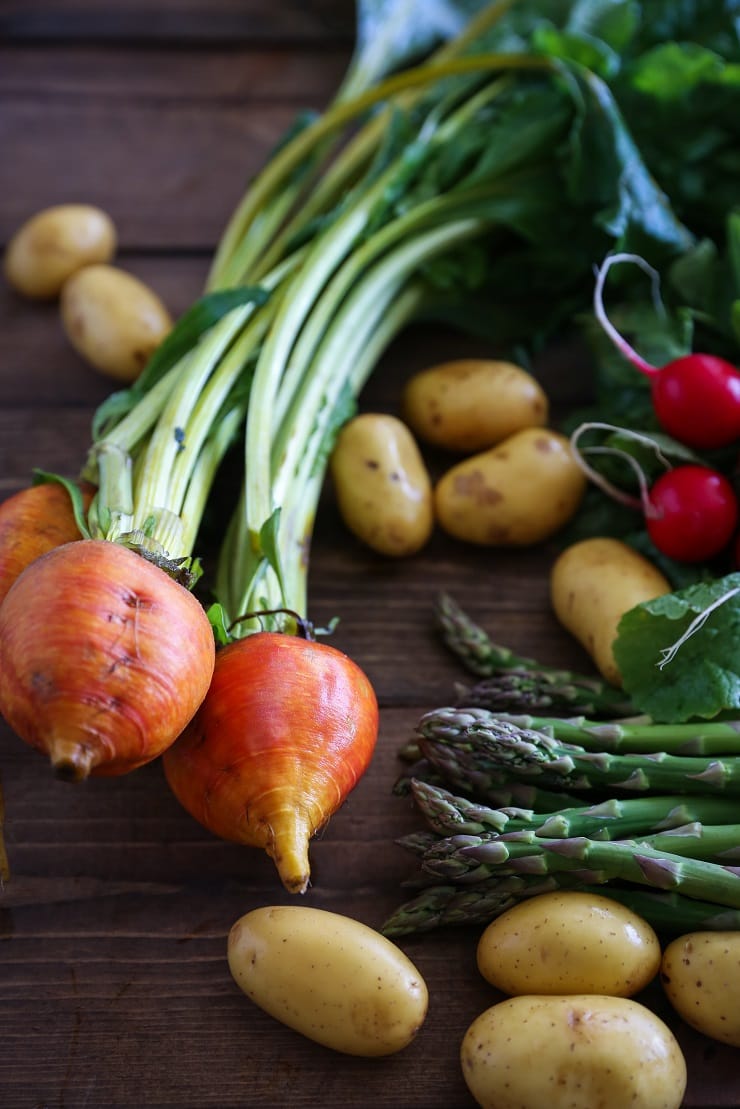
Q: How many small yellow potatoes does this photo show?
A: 10